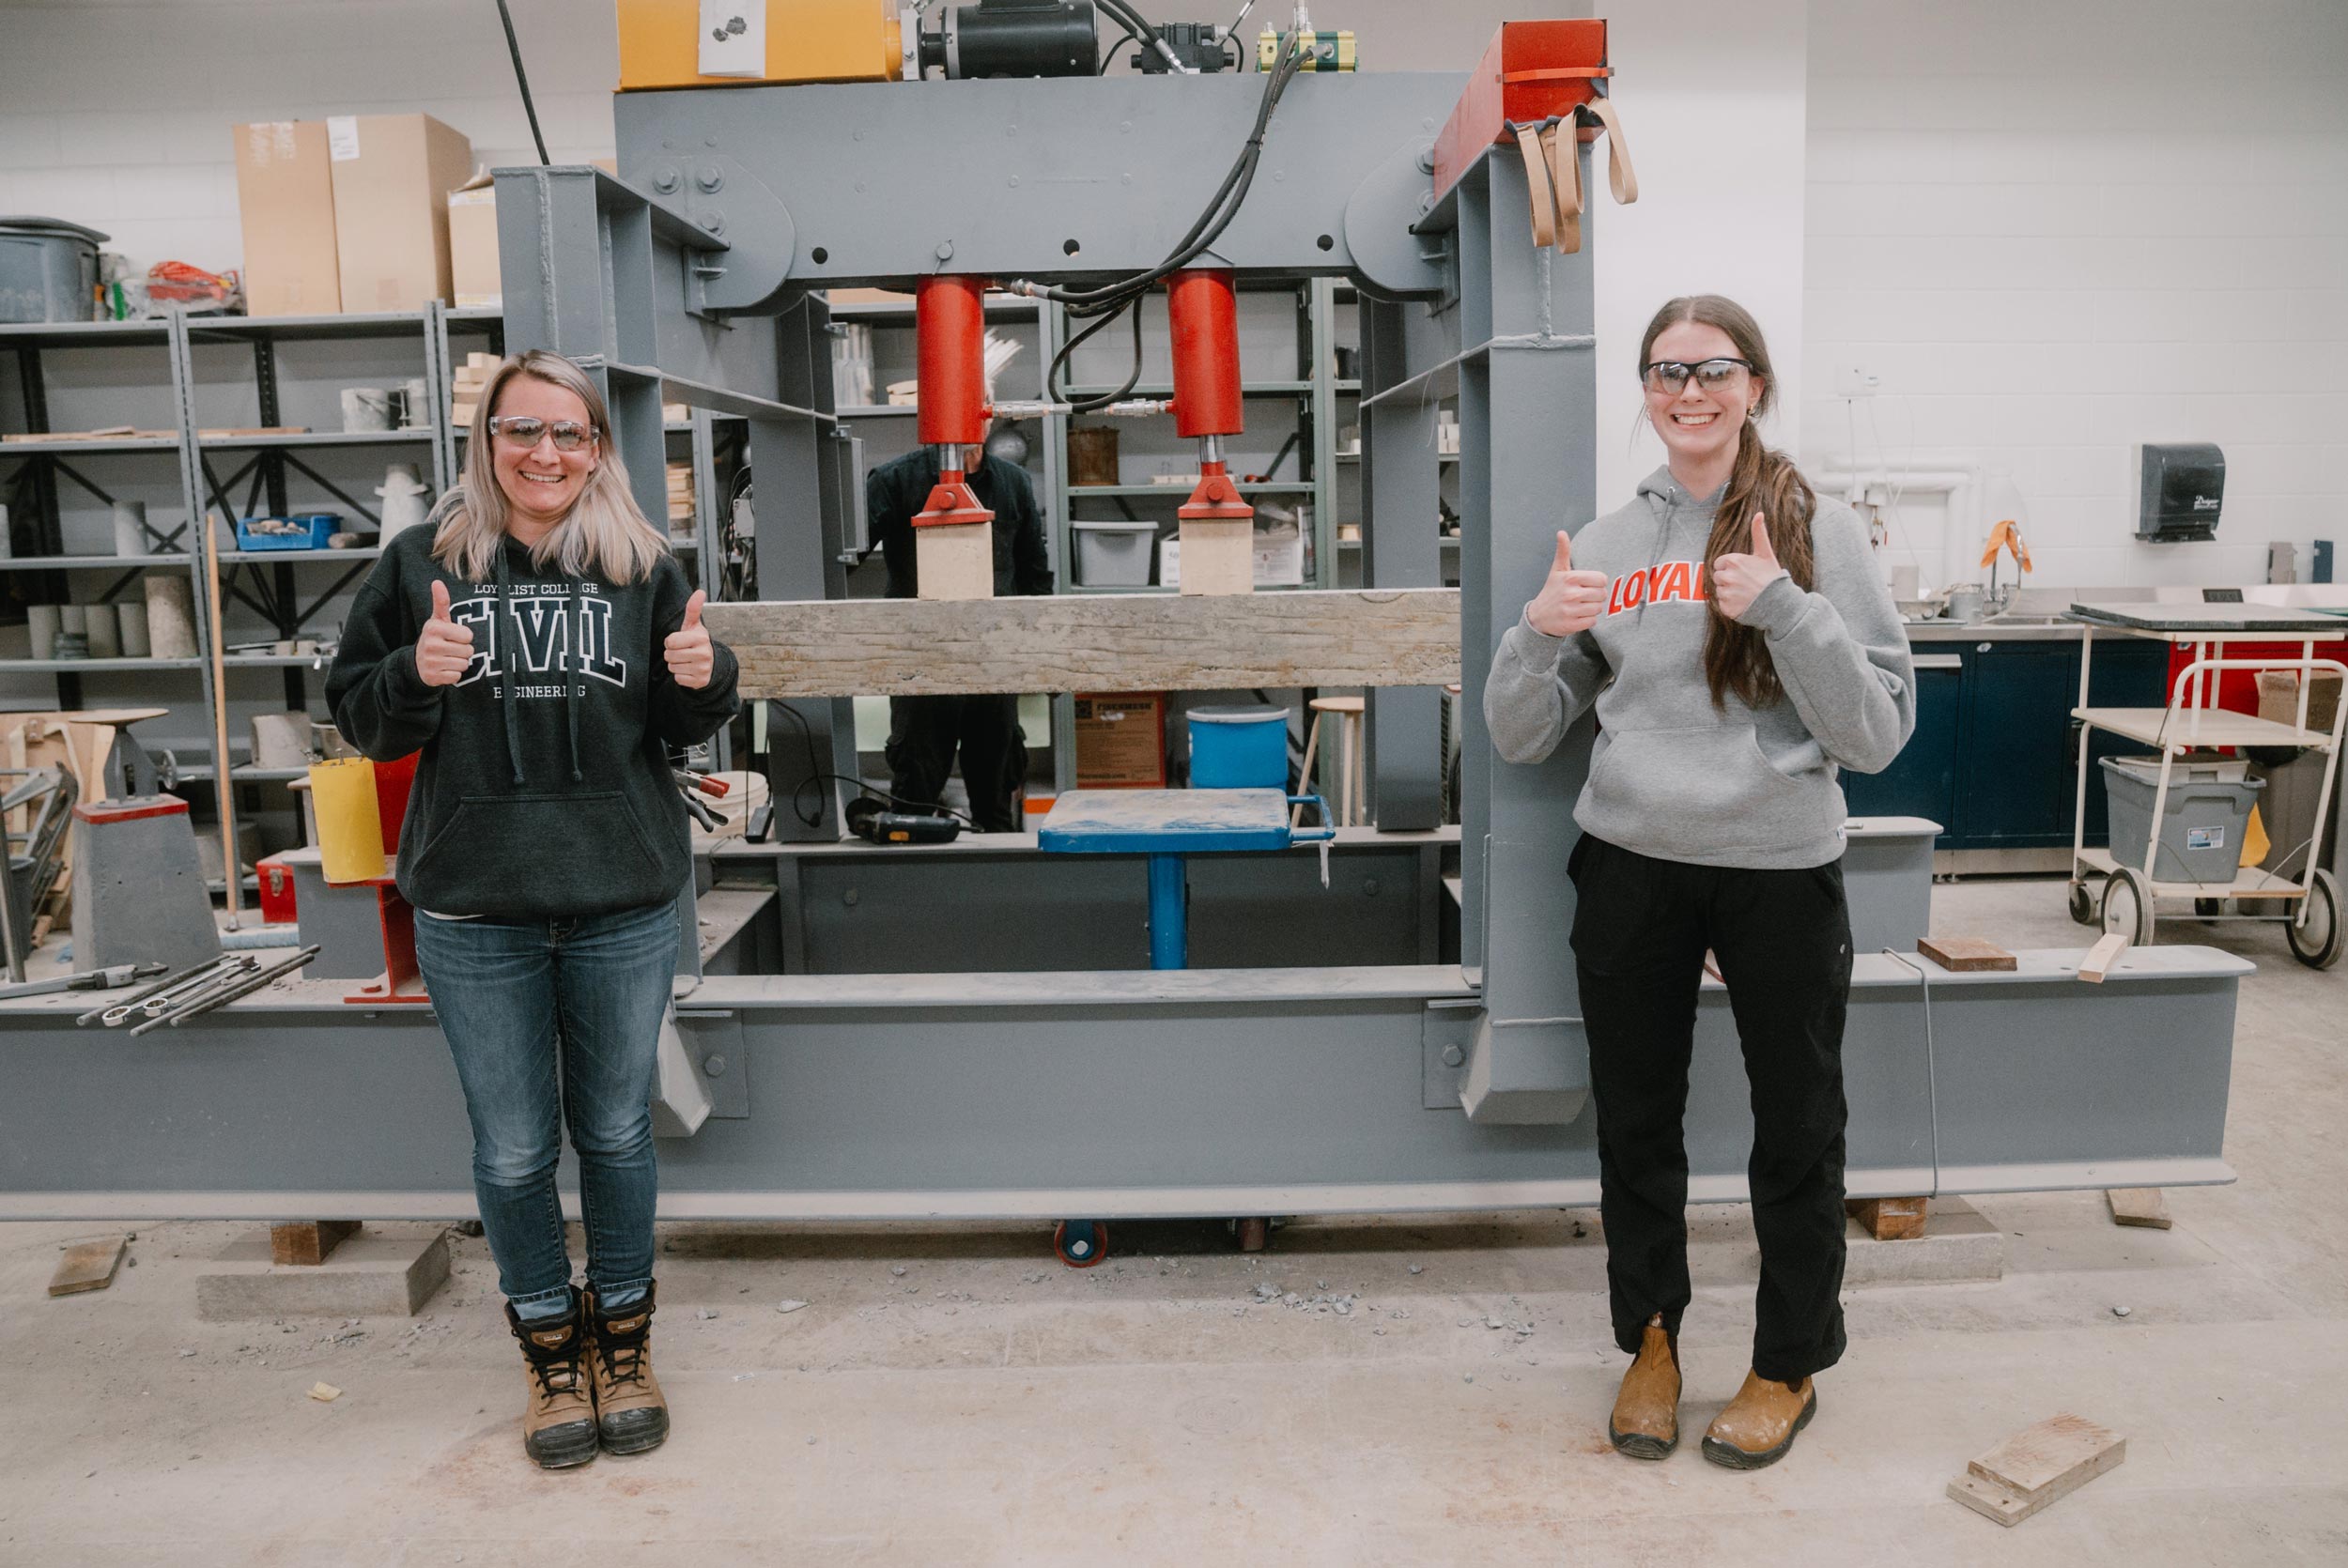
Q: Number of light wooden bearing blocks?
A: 2